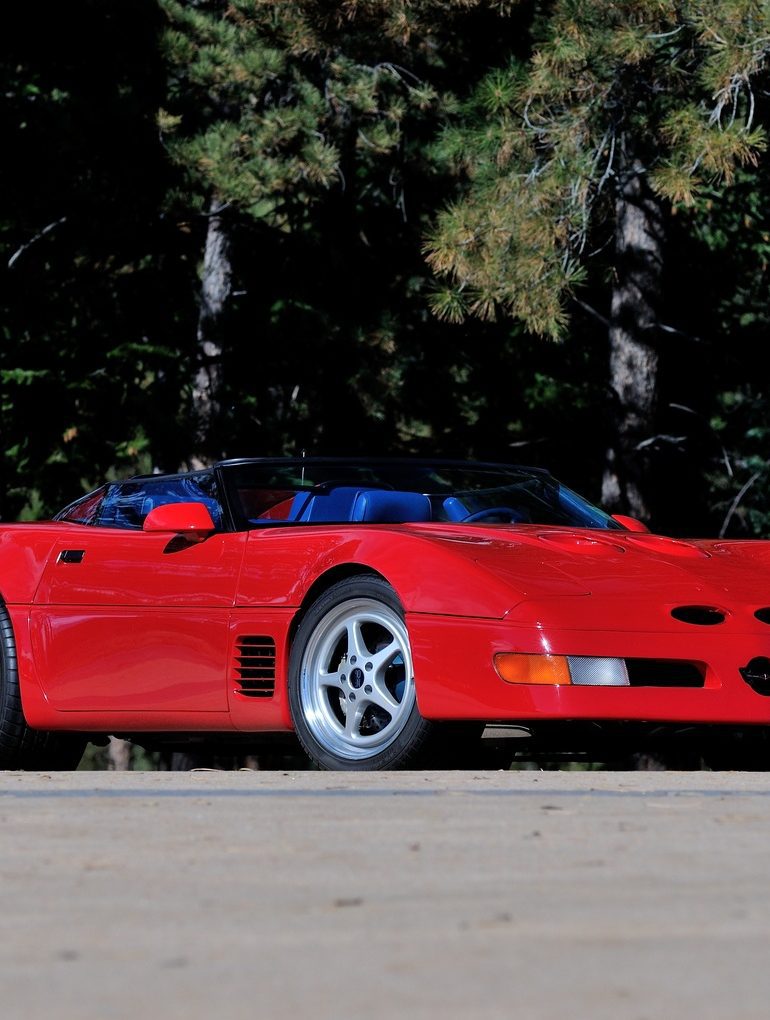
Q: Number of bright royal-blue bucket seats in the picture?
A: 2